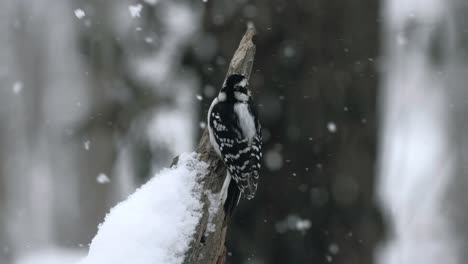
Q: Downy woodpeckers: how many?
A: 1